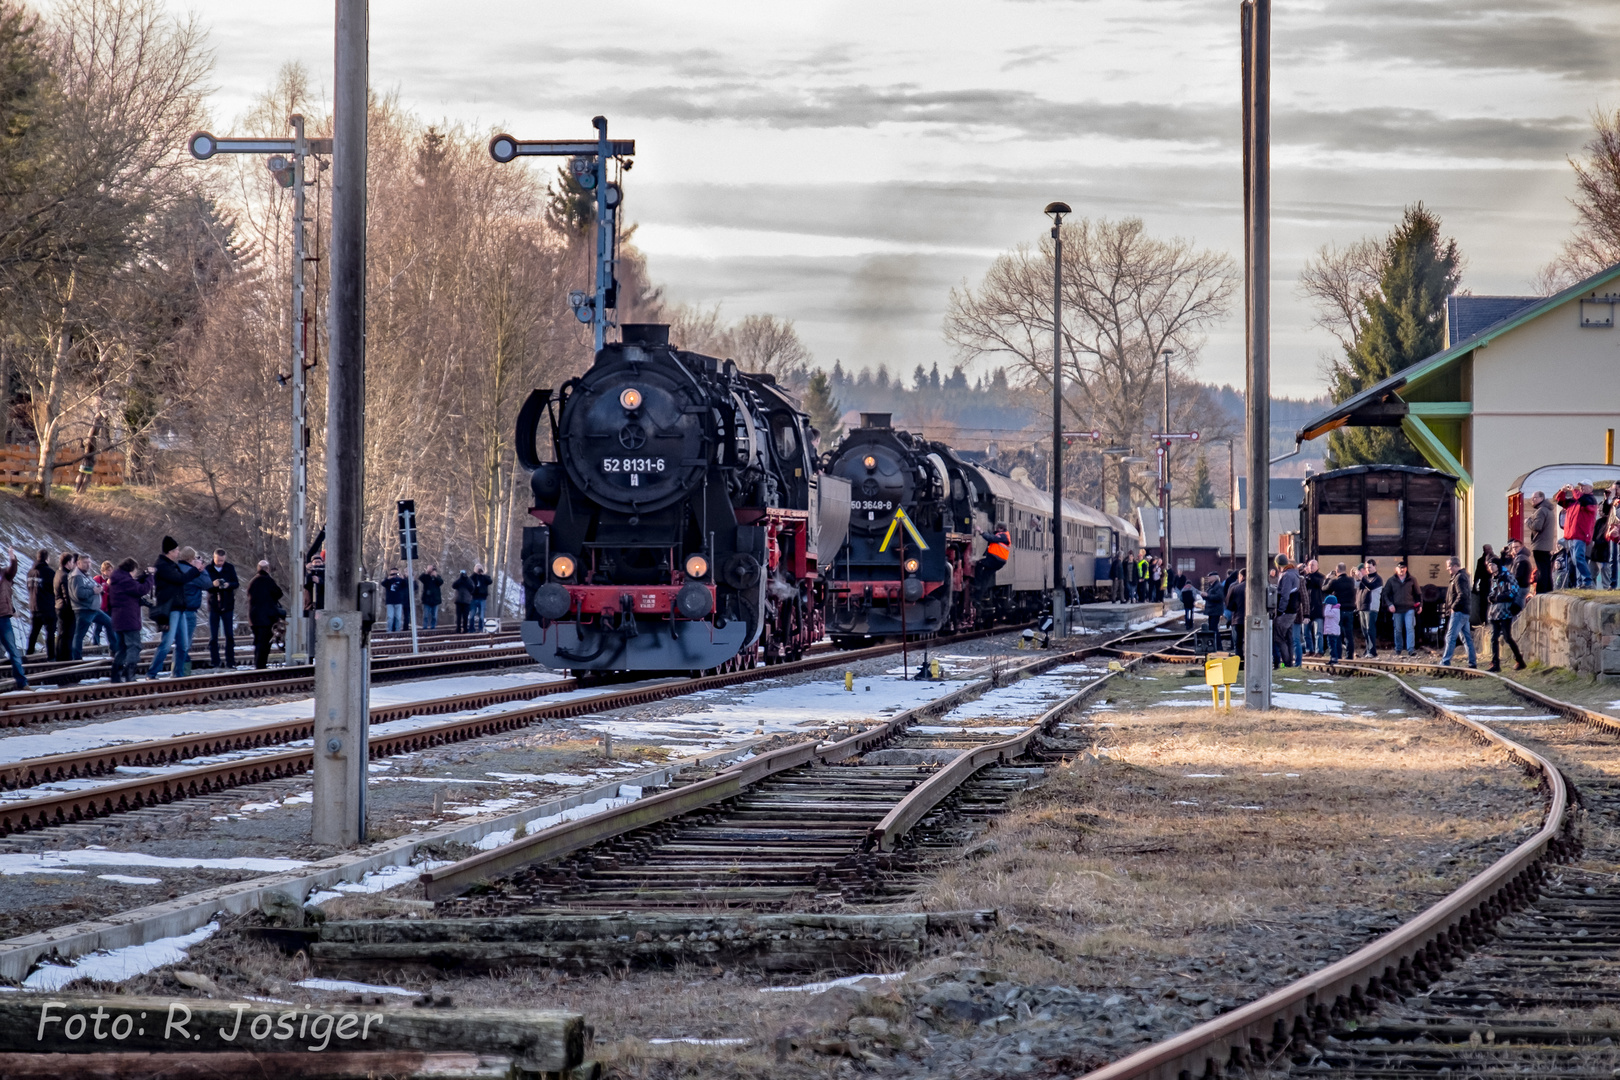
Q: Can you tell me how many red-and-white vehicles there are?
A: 1